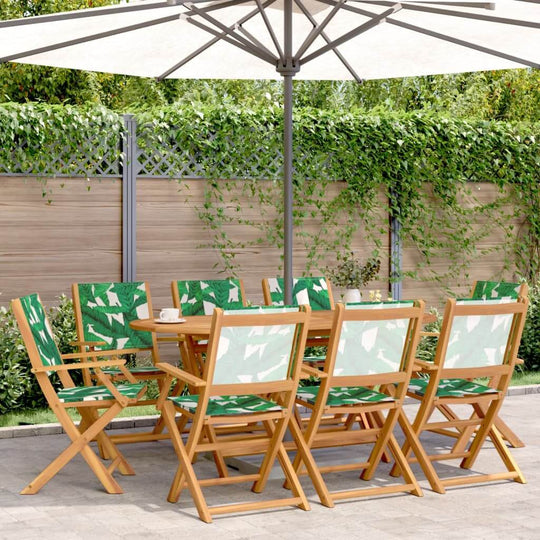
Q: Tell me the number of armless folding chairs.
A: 0